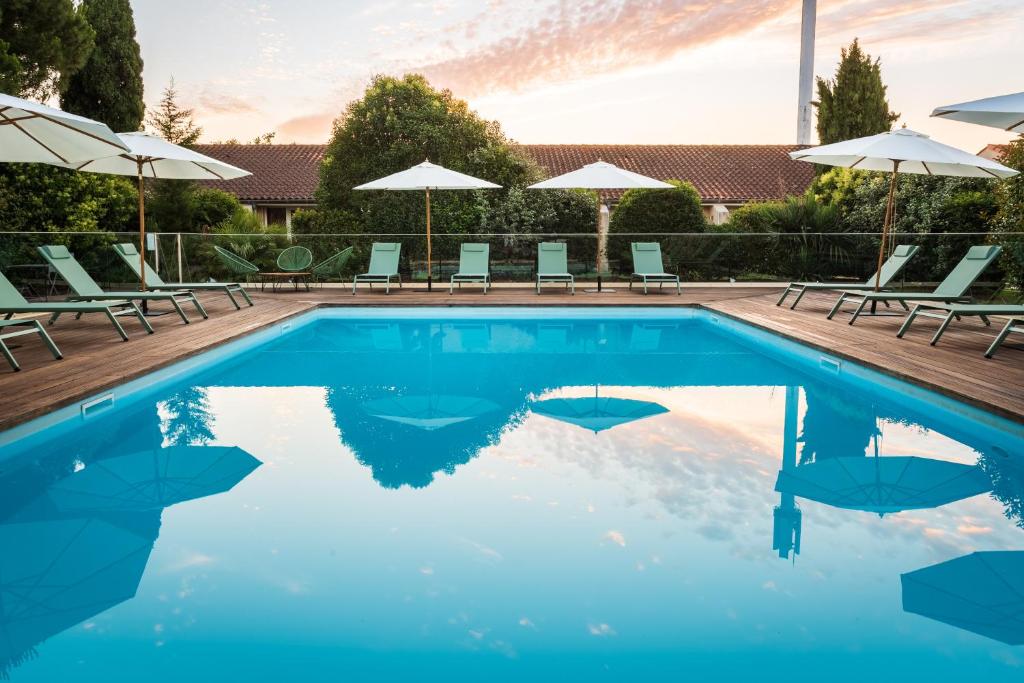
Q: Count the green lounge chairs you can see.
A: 12